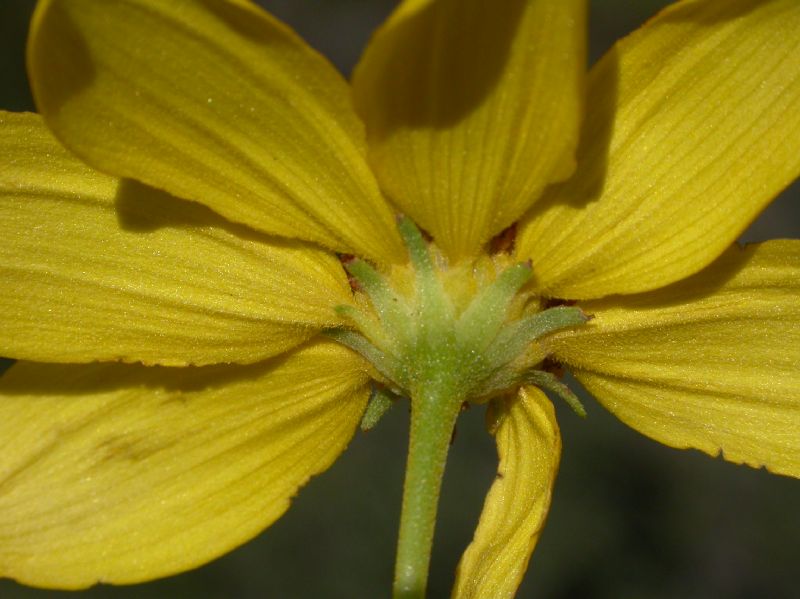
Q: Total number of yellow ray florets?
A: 7